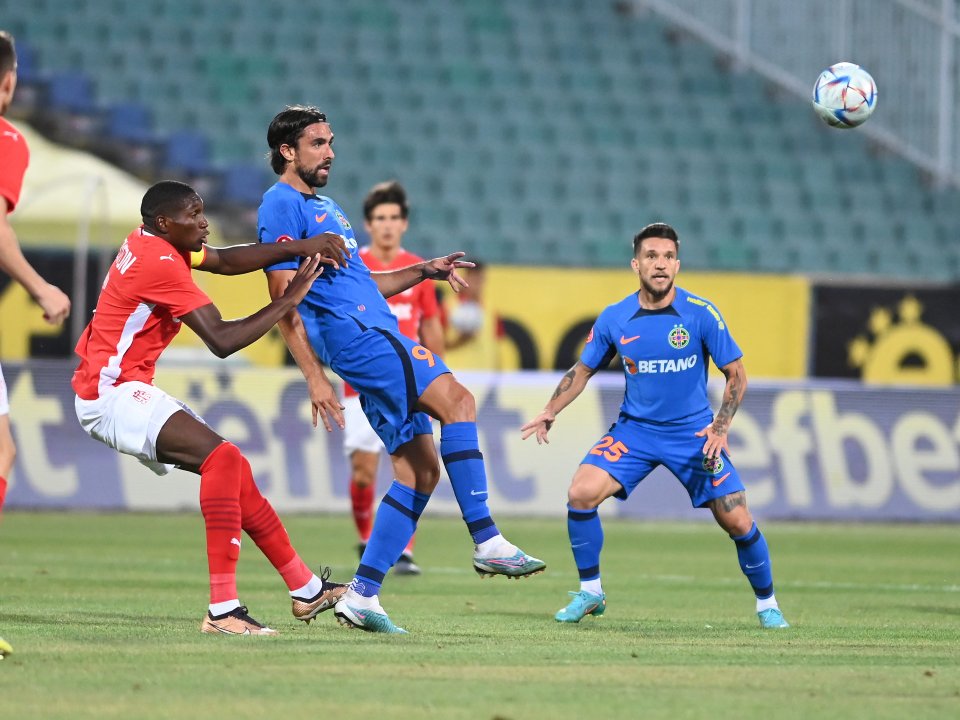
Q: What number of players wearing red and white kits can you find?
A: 3